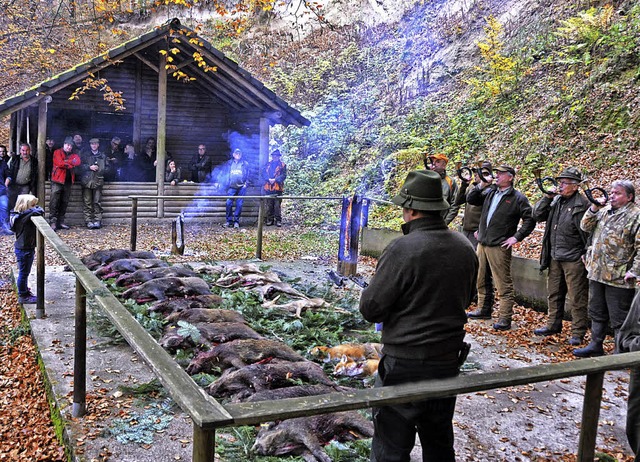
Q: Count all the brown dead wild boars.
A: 11